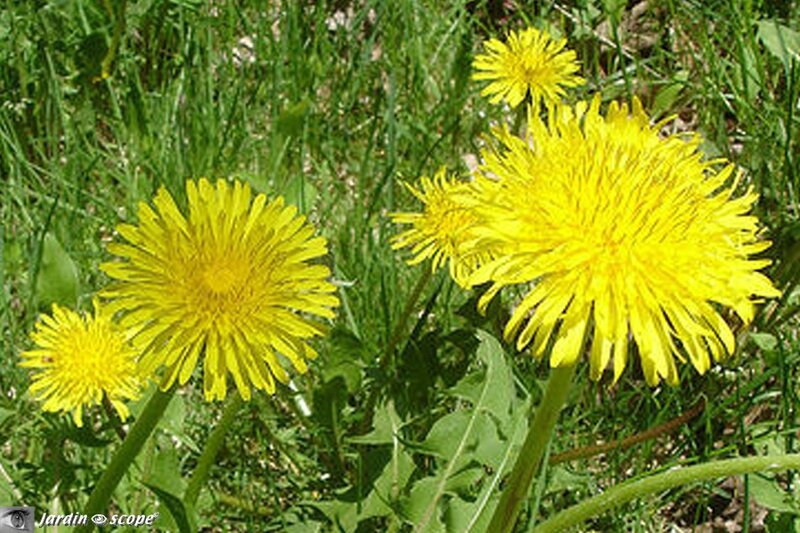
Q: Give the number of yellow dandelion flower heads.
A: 5